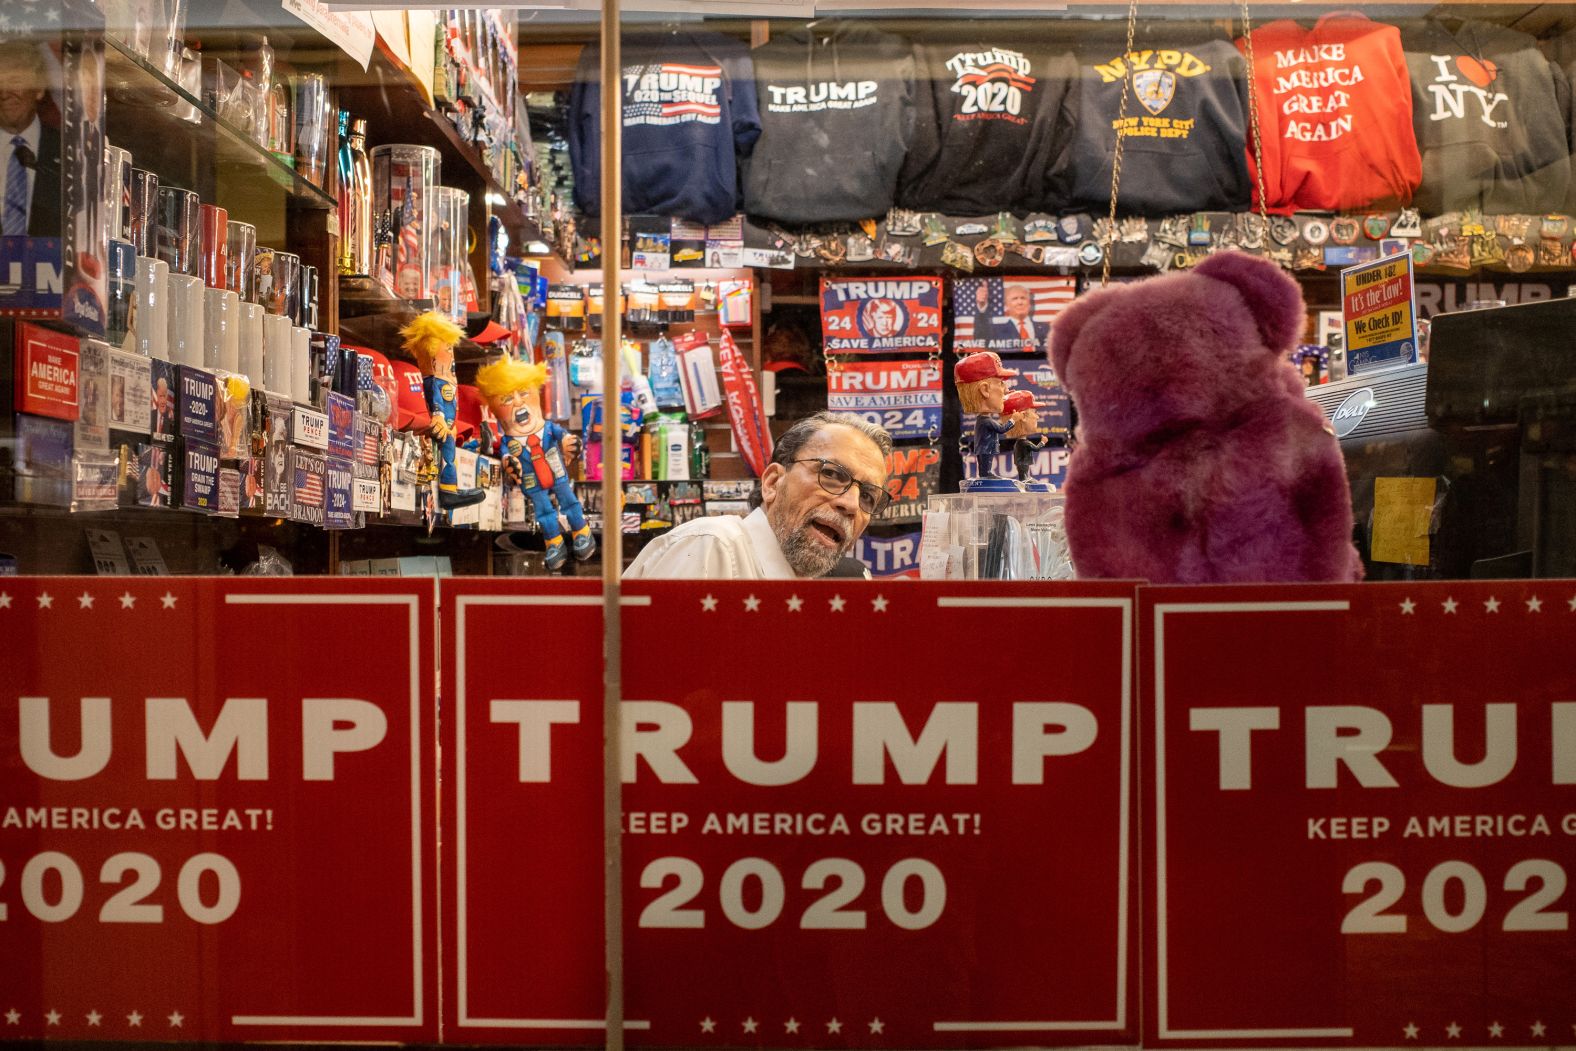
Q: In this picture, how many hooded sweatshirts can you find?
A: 6